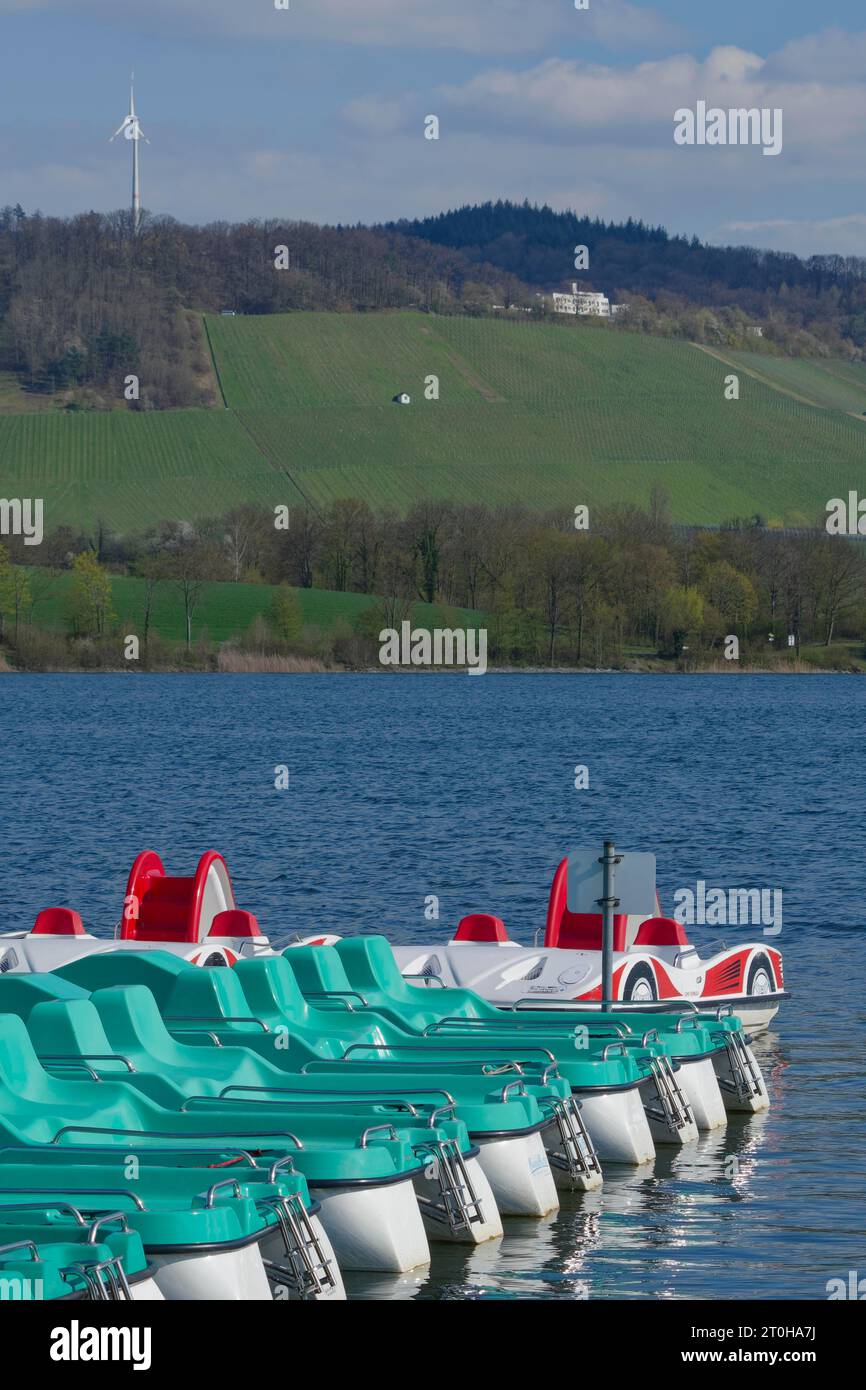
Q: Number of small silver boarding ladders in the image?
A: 6